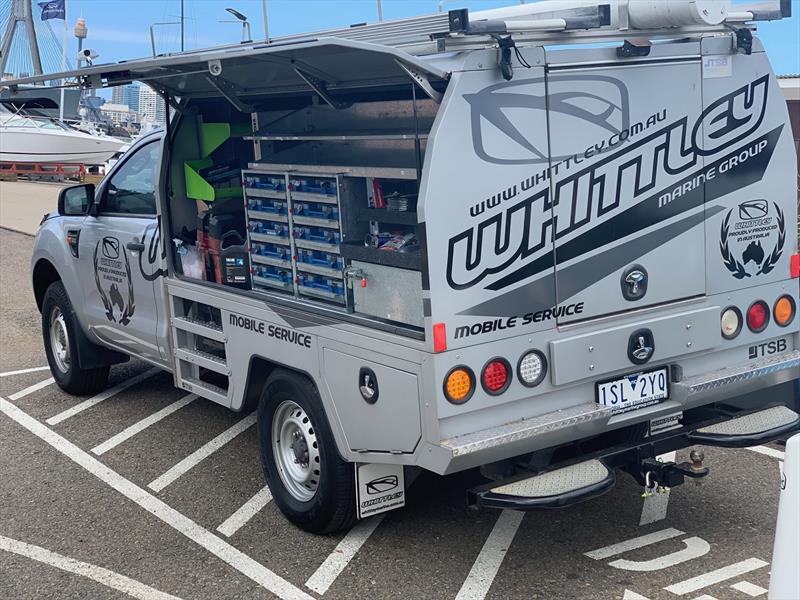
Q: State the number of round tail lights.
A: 6